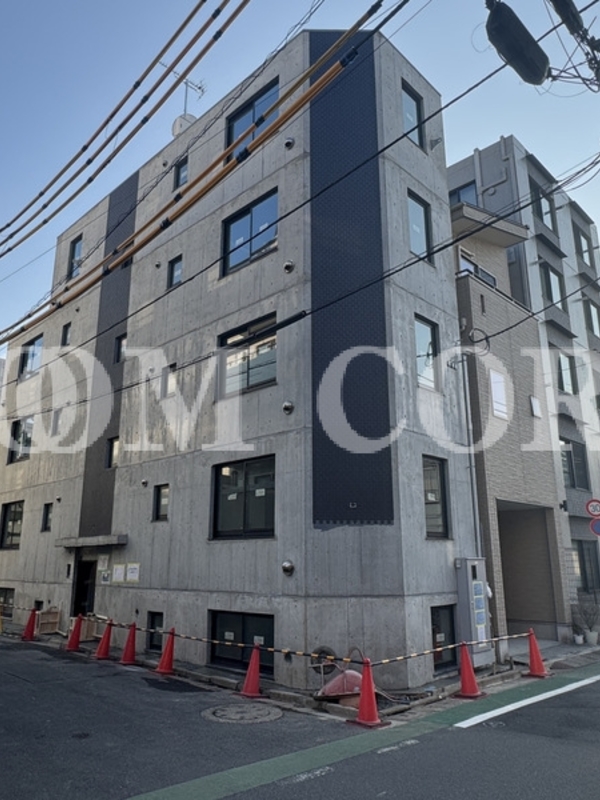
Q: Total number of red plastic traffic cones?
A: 9